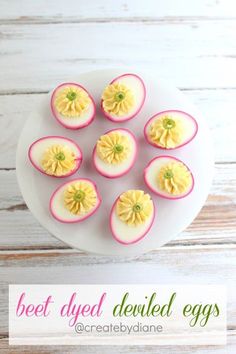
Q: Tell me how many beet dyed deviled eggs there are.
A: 8